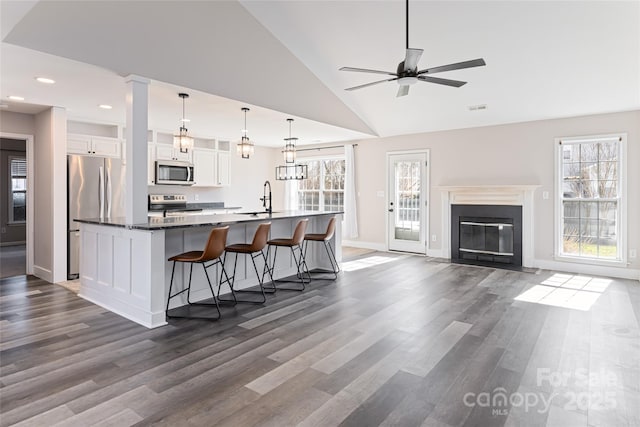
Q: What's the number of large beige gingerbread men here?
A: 0